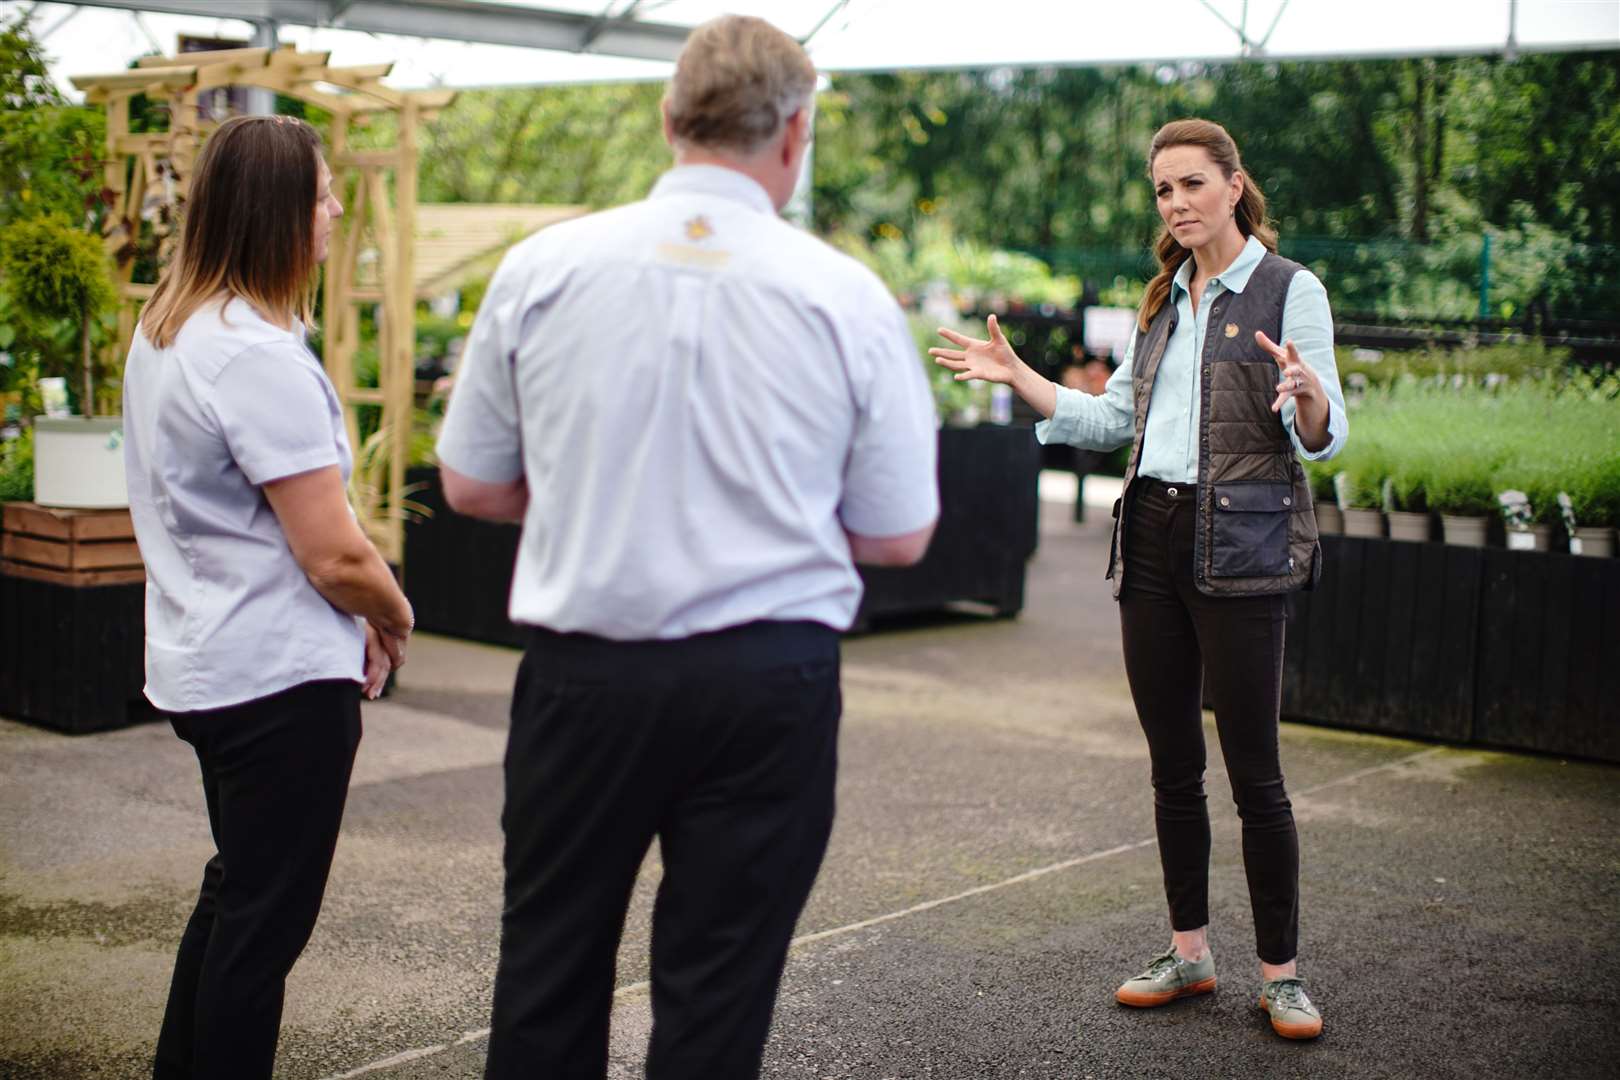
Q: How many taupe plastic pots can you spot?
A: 6